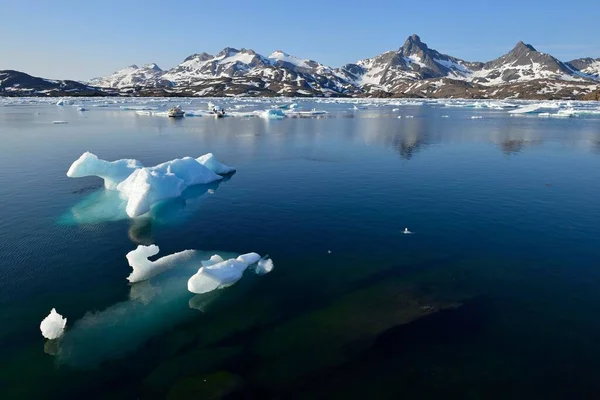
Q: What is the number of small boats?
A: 2